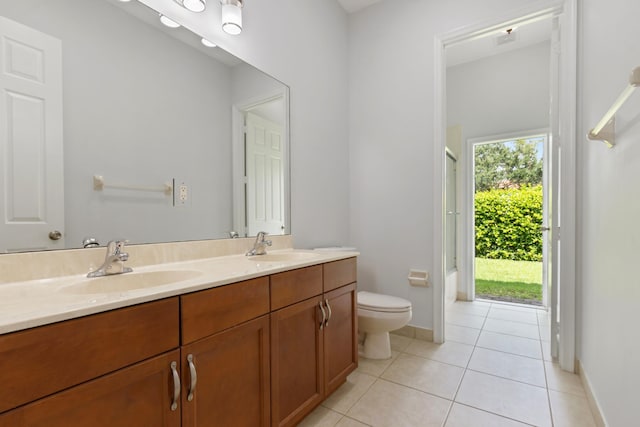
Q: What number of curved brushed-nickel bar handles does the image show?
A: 4